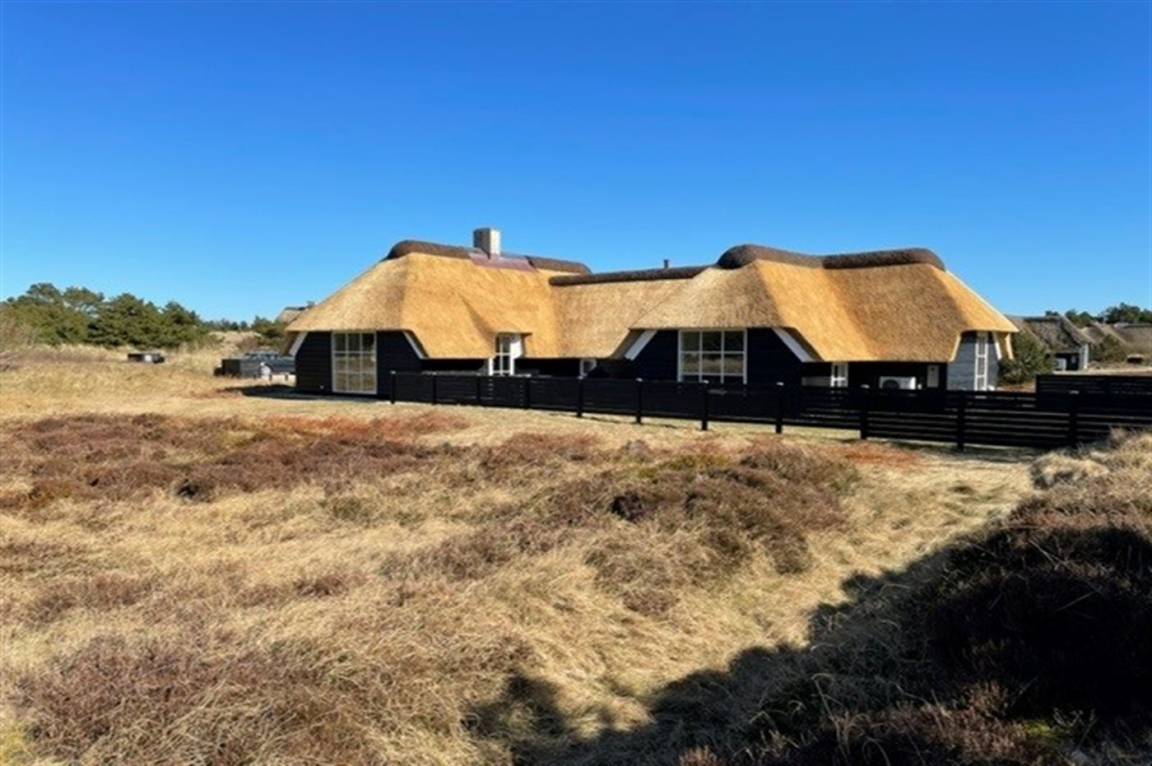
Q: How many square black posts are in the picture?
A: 11